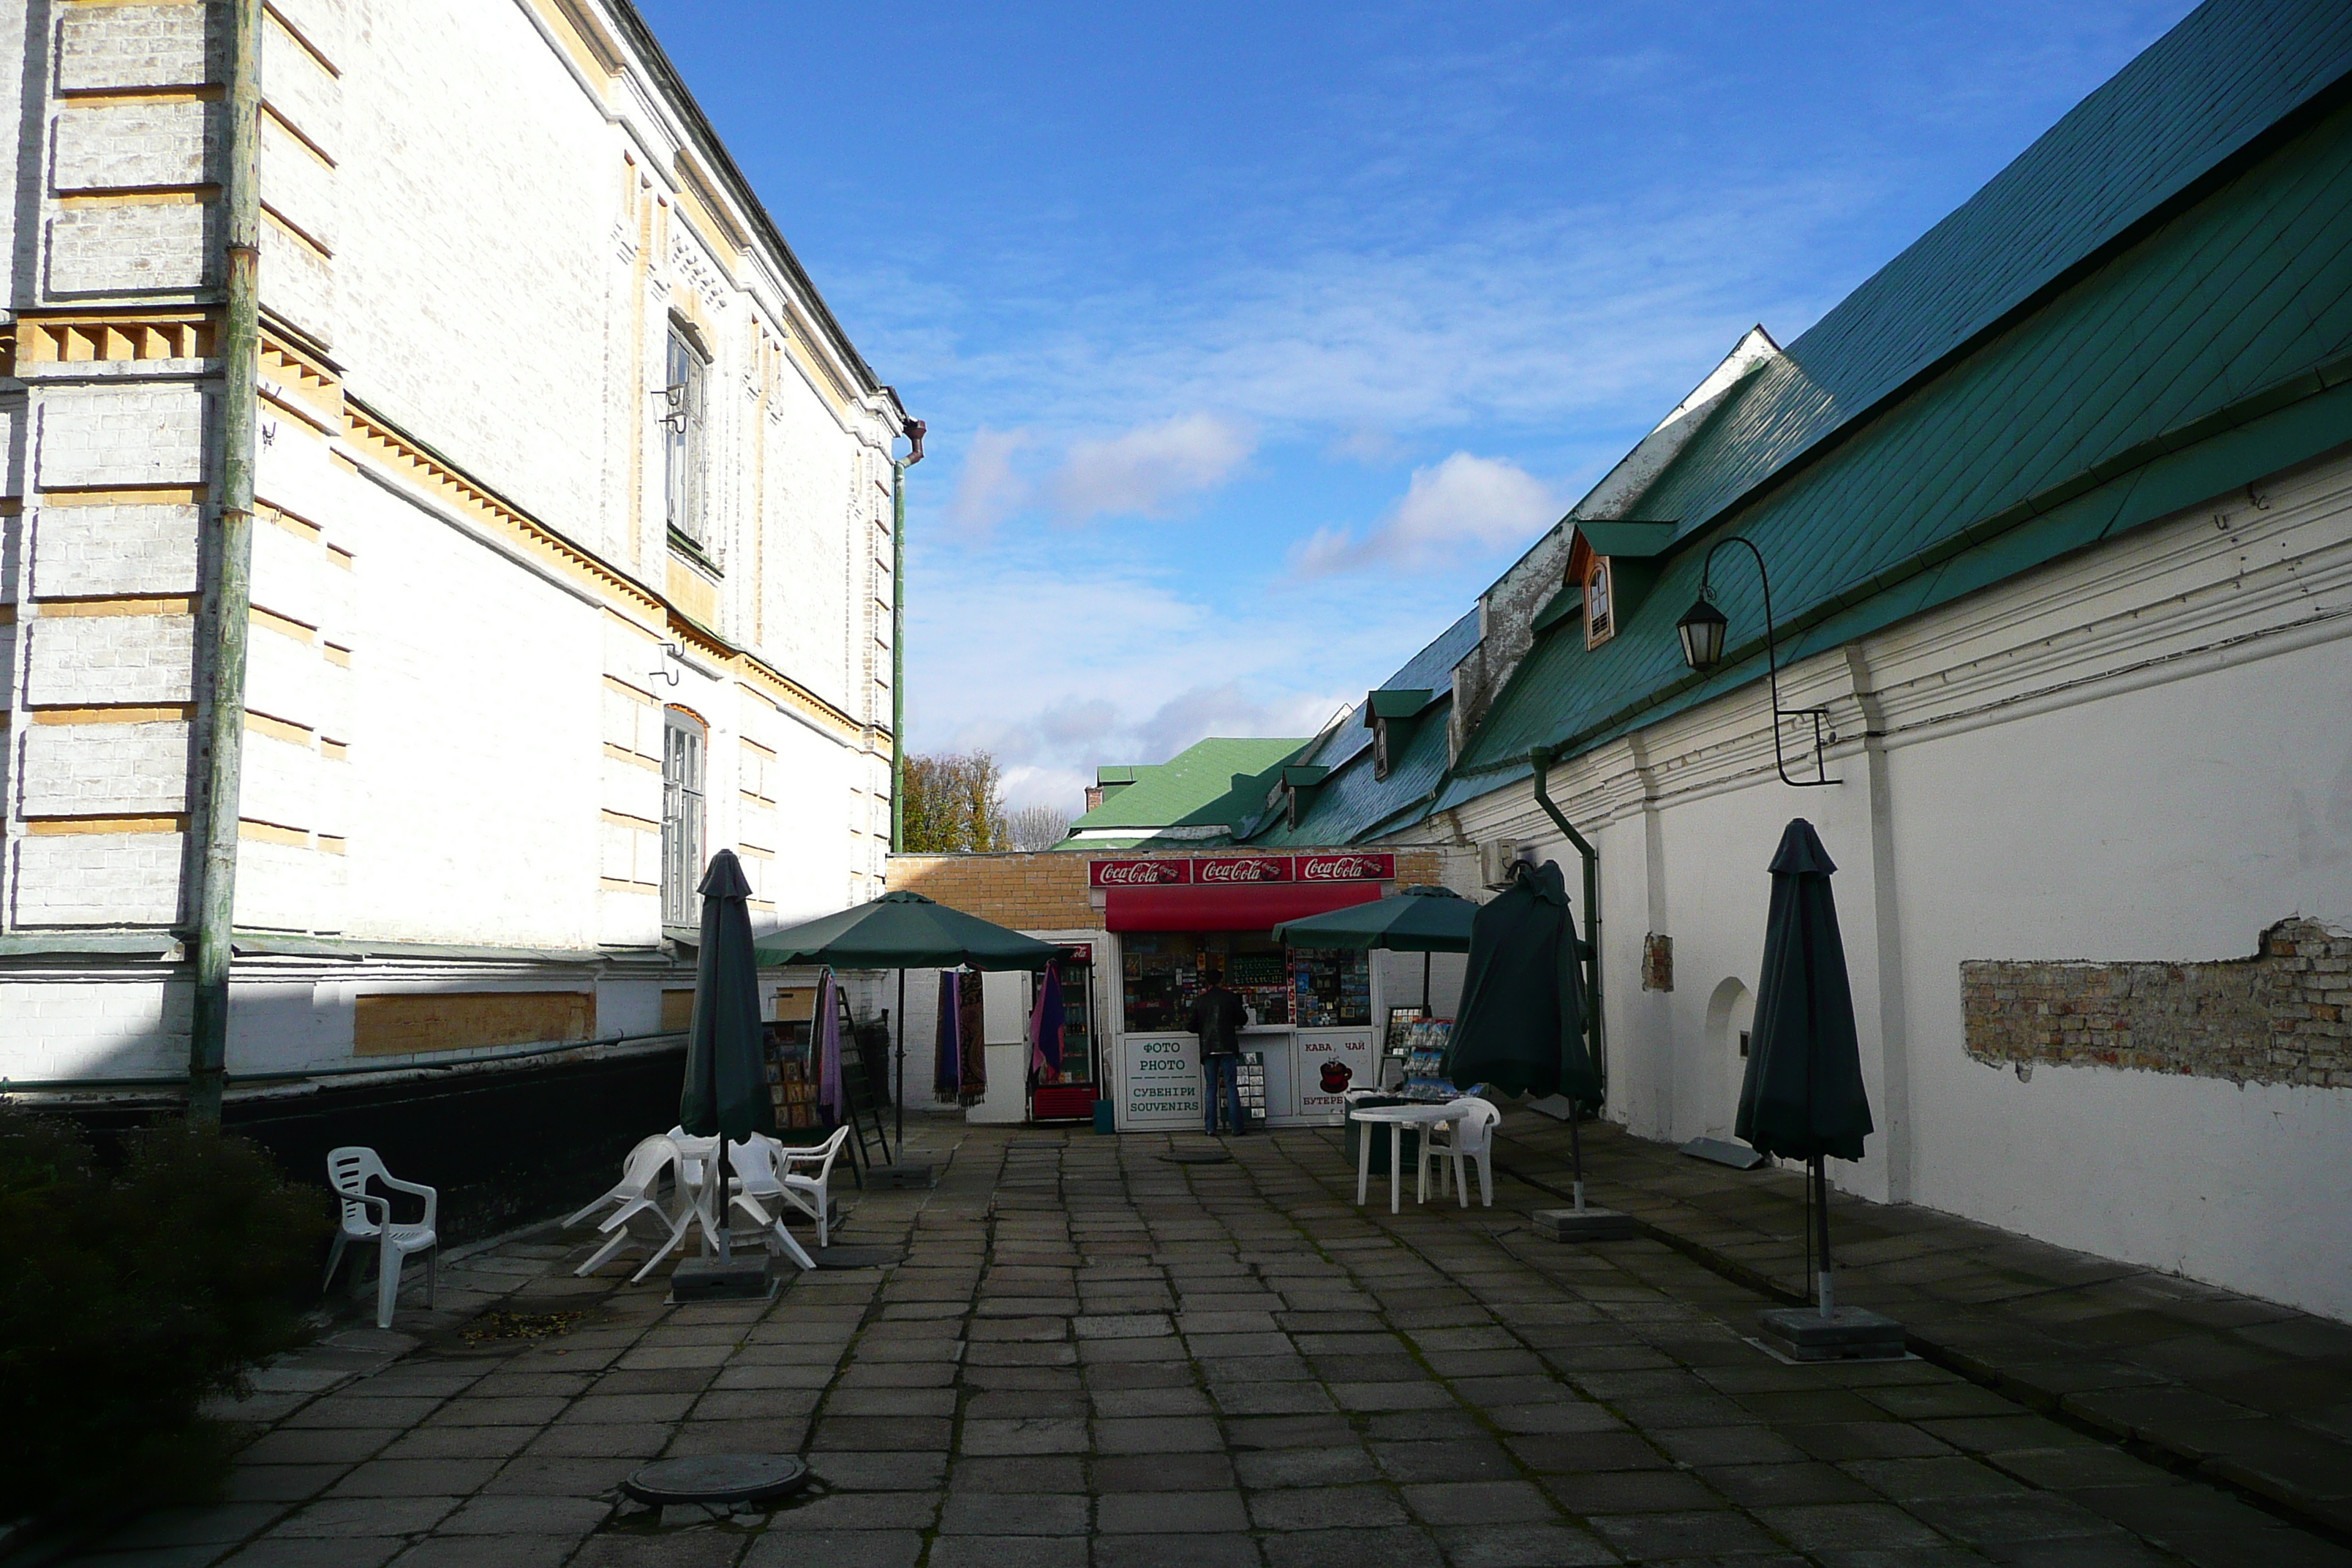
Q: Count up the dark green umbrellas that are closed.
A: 3